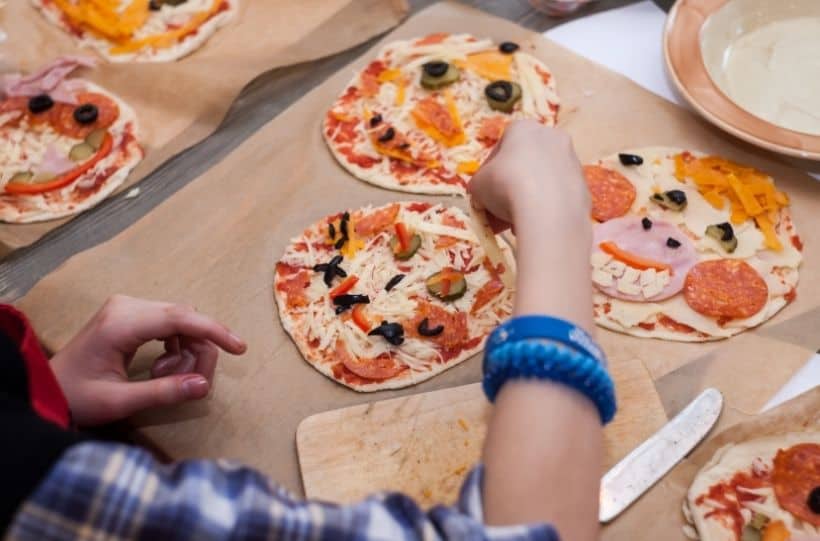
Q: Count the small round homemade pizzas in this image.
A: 6